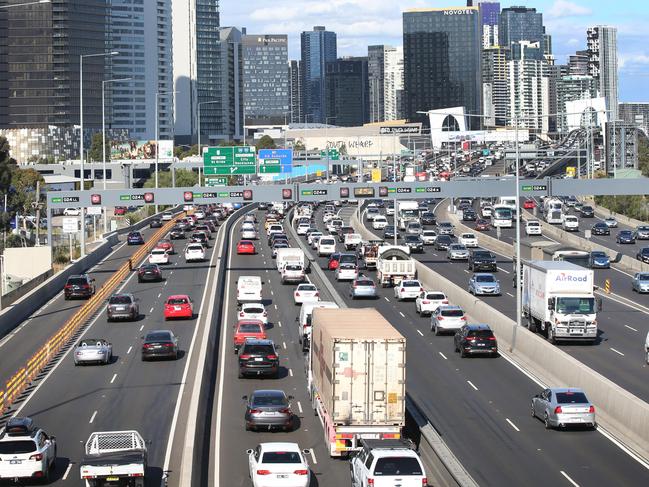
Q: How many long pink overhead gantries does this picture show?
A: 0